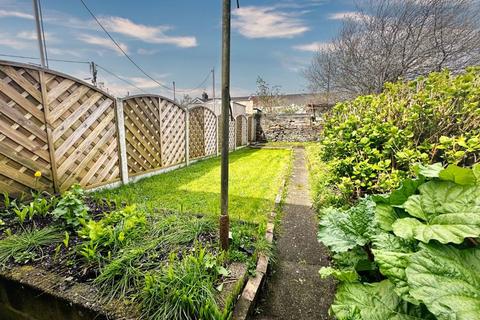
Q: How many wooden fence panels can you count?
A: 6